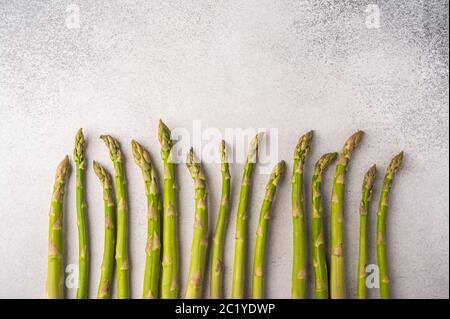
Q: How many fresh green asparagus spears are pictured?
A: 15